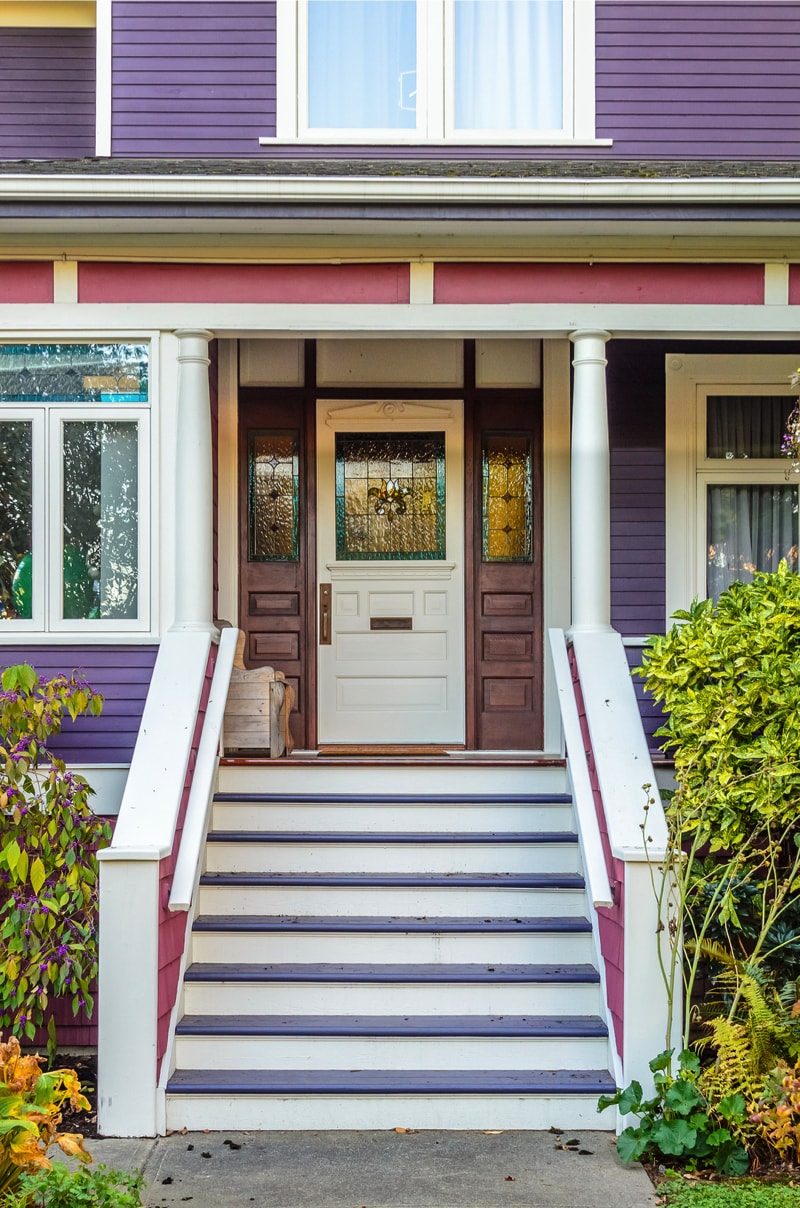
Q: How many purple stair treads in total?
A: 7